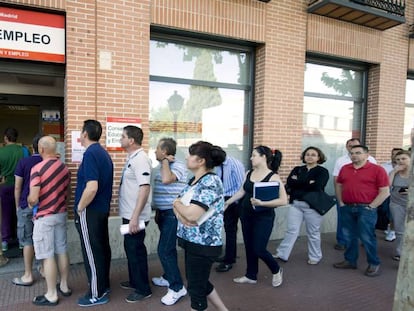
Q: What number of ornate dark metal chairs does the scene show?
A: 0